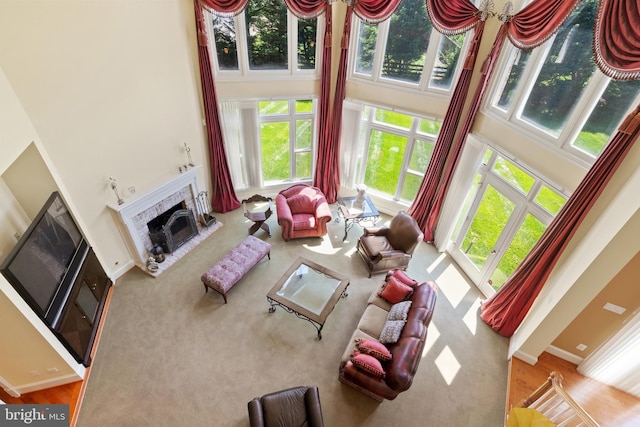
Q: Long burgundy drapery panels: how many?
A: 6